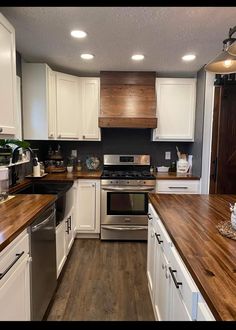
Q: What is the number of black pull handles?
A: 7